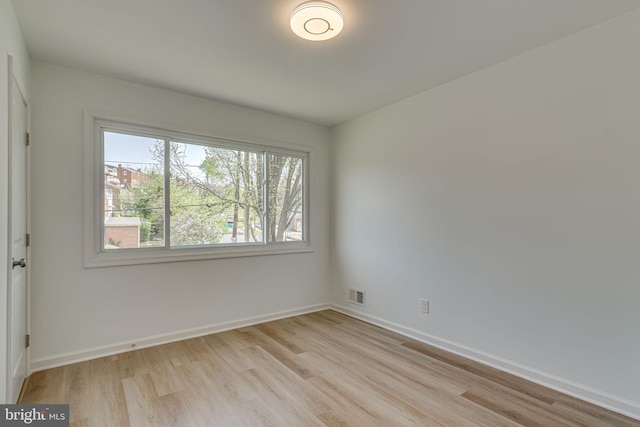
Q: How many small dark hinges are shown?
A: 3